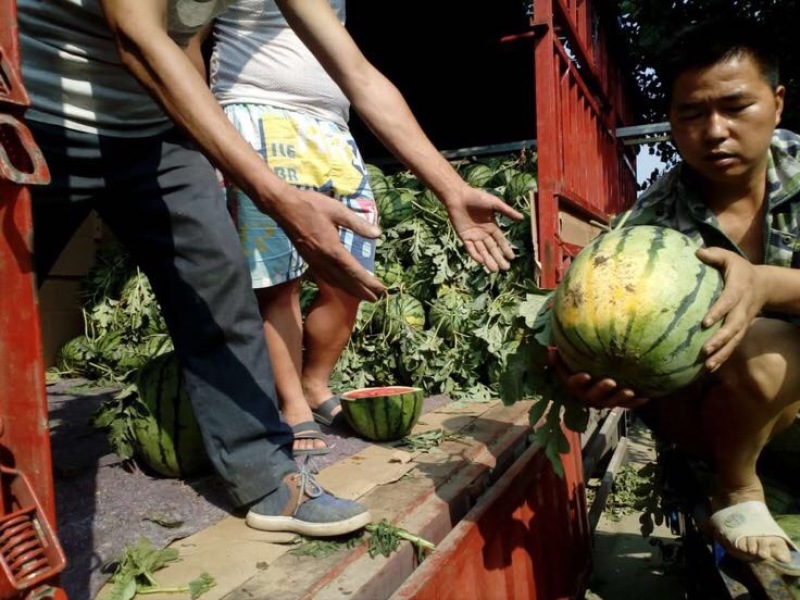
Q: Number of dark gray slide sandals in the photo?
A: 2